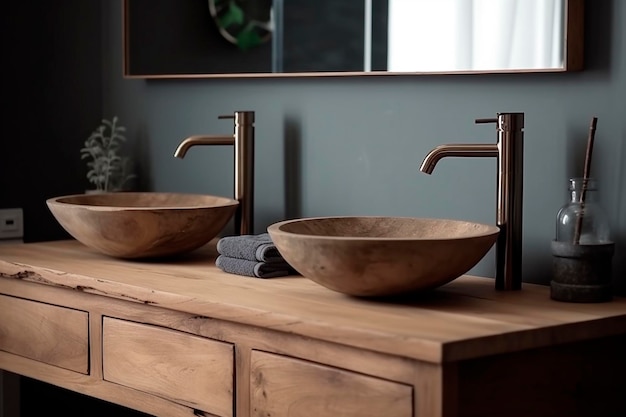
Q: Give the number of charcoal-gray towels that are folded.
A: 2